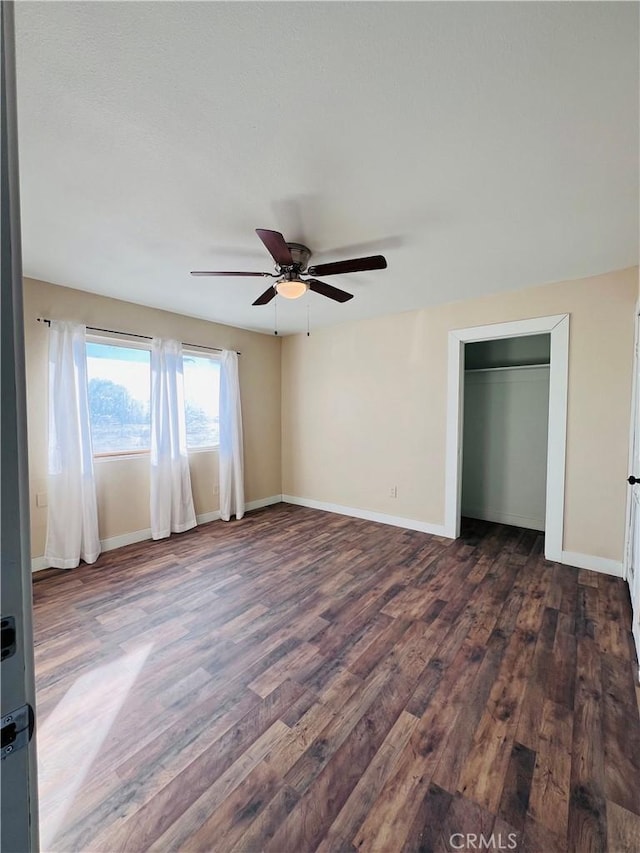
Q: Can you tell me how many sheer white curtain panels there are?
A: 3